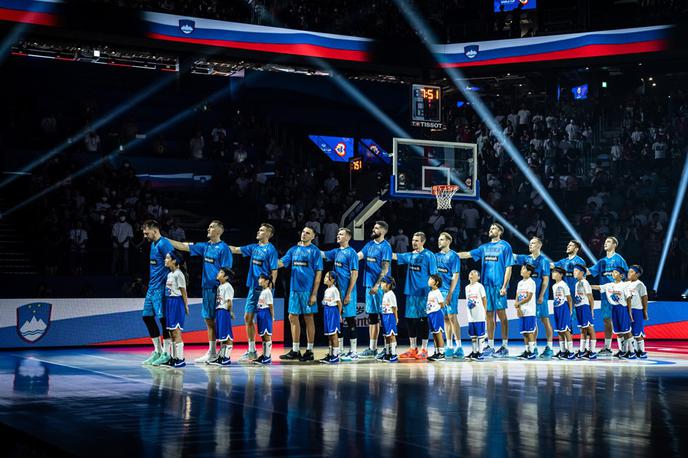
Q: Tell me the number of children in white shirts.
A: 12